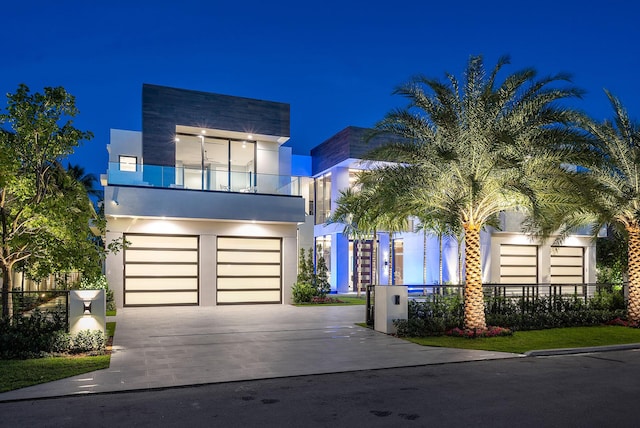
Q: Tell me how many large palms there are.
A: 2